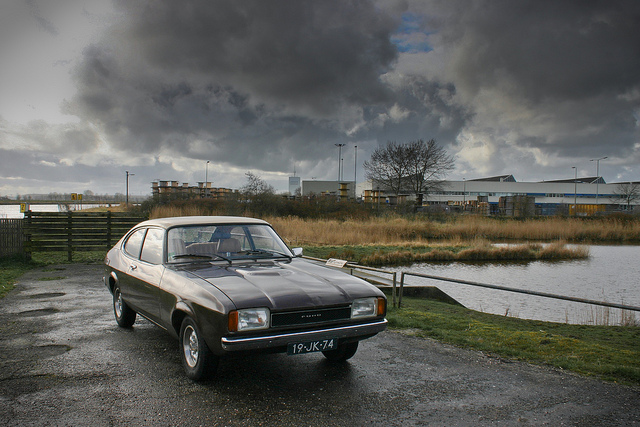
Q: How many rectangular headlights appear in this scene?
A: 2